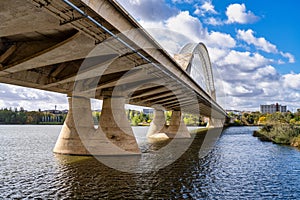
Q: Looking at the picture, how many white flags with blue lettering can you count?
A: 0